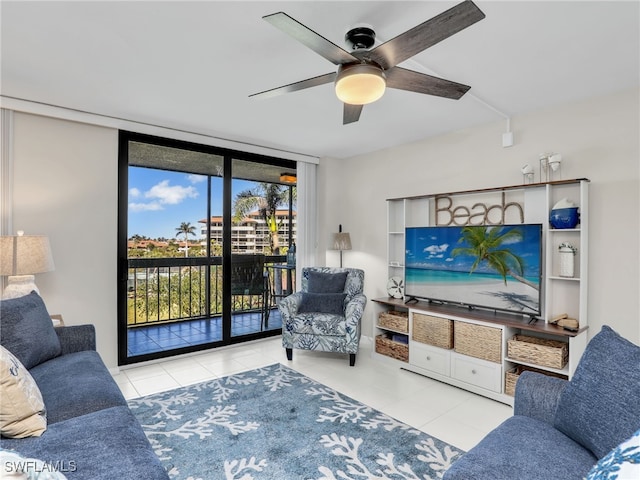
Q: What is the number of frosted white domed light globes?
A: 1